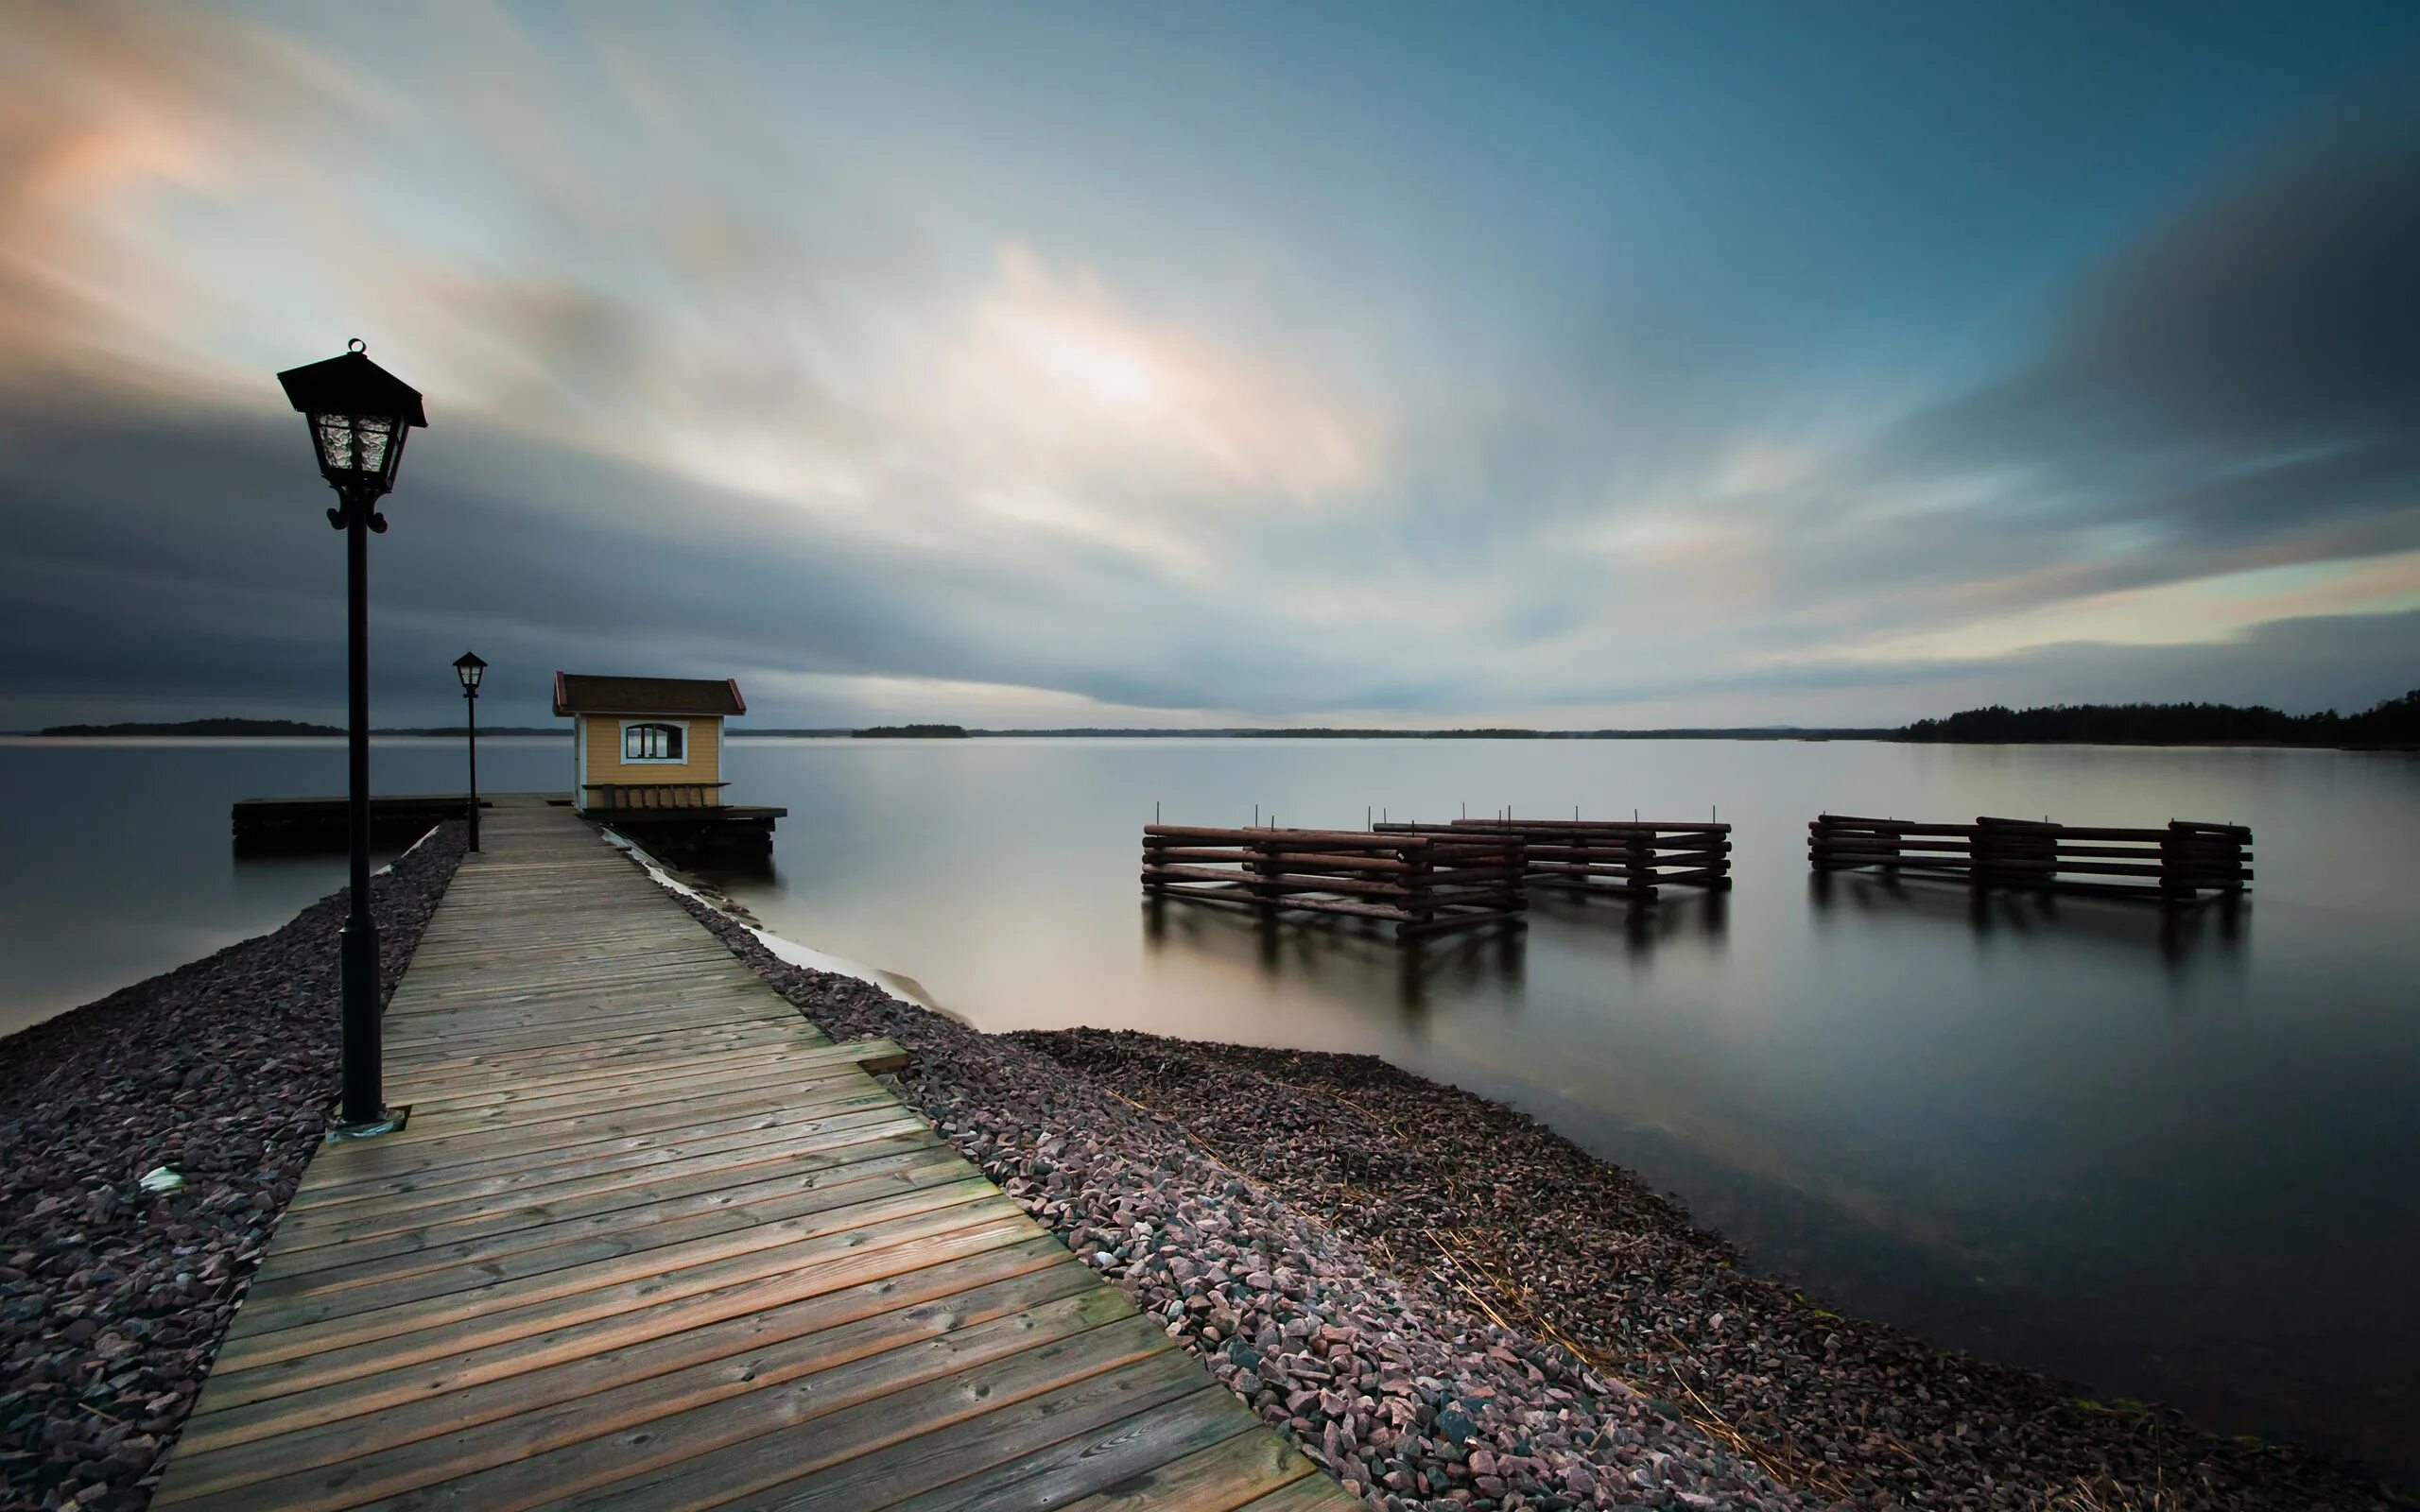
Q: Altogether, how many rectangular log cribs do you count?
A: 3